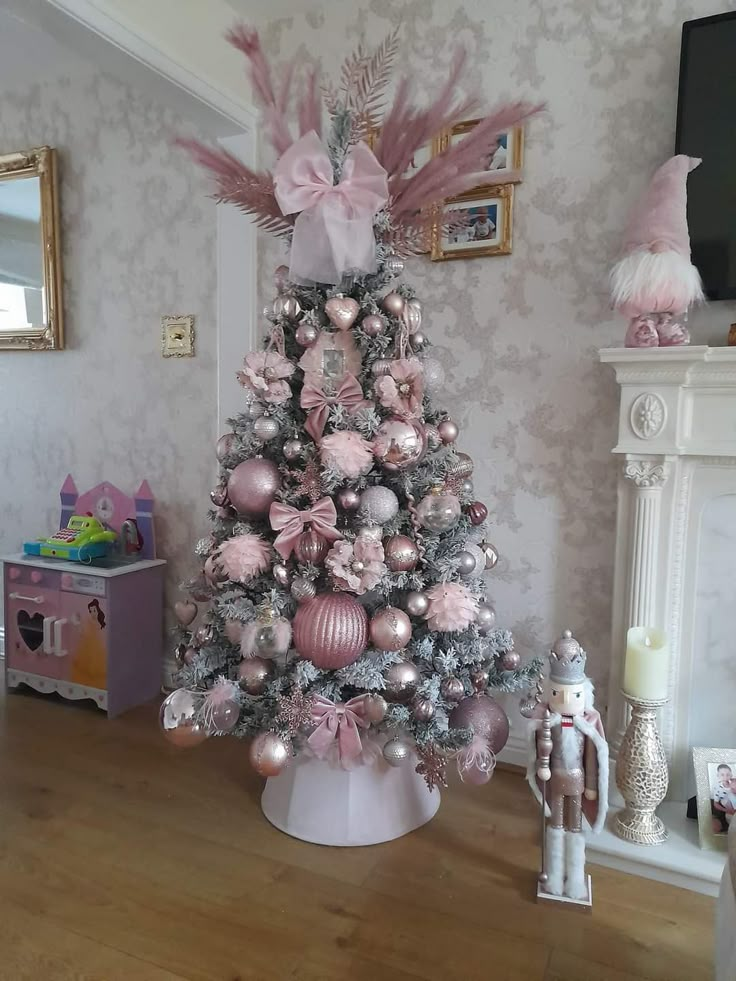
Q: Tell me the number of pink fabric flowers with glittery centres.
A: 3